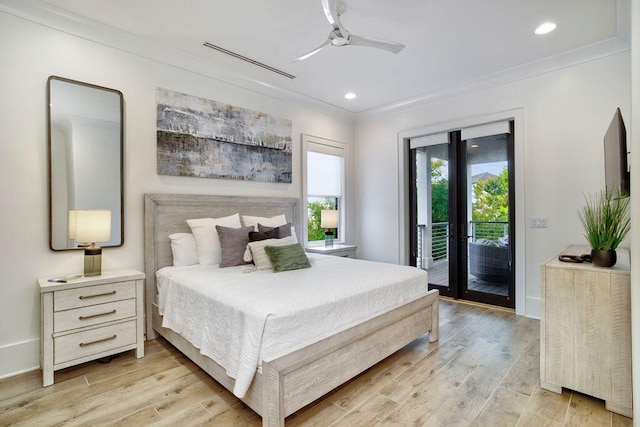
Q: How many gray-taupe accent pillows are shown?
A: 2